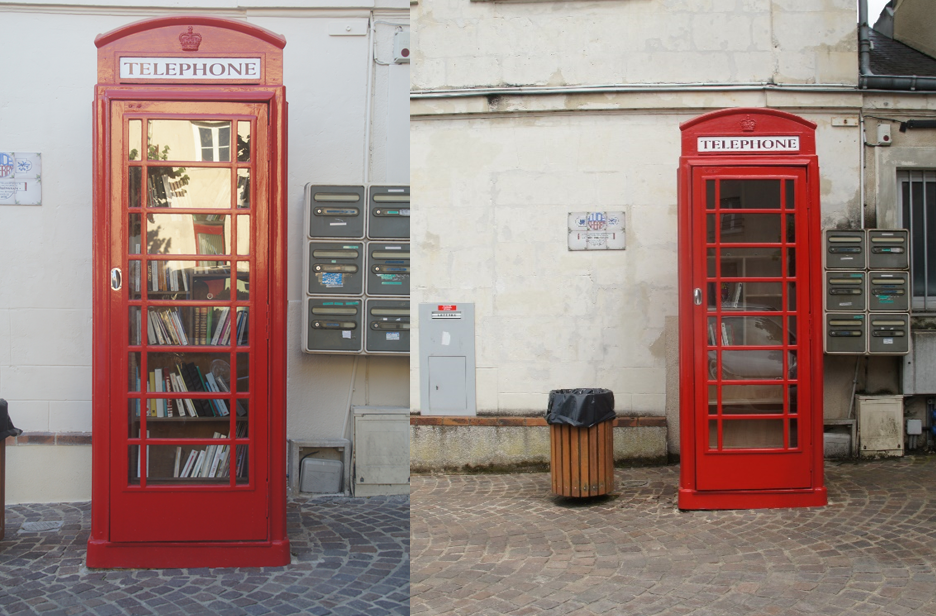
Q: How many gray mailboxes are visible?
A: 12